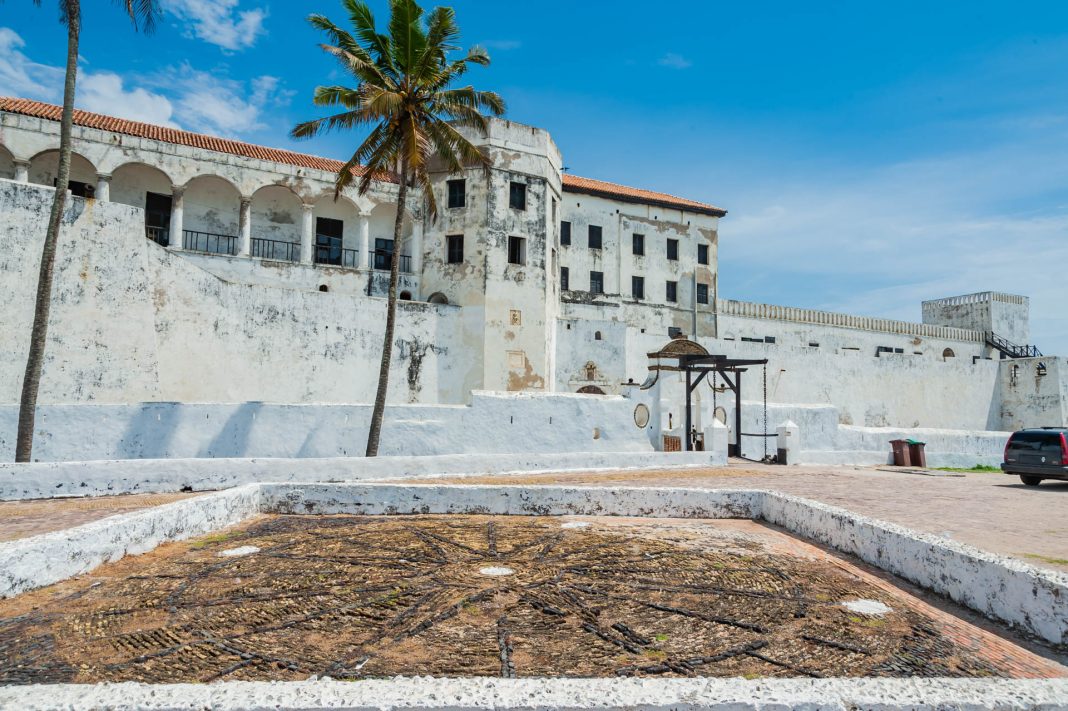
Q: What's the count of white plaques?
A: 4